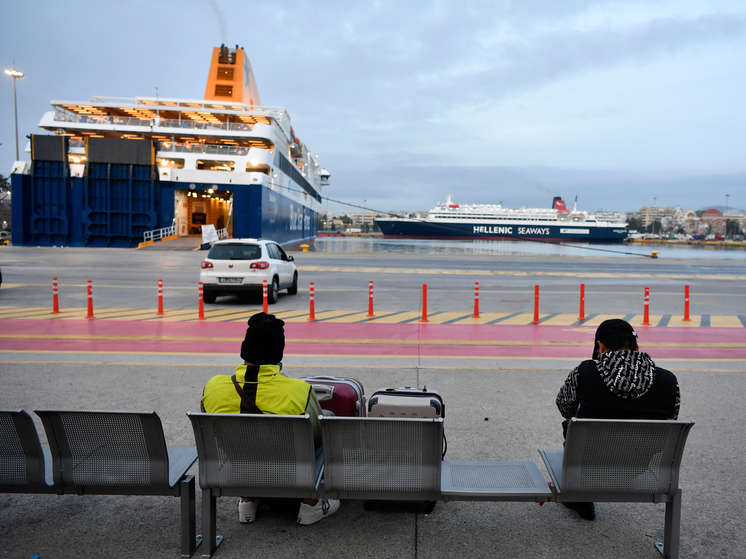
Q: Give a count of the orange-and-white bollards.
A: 13